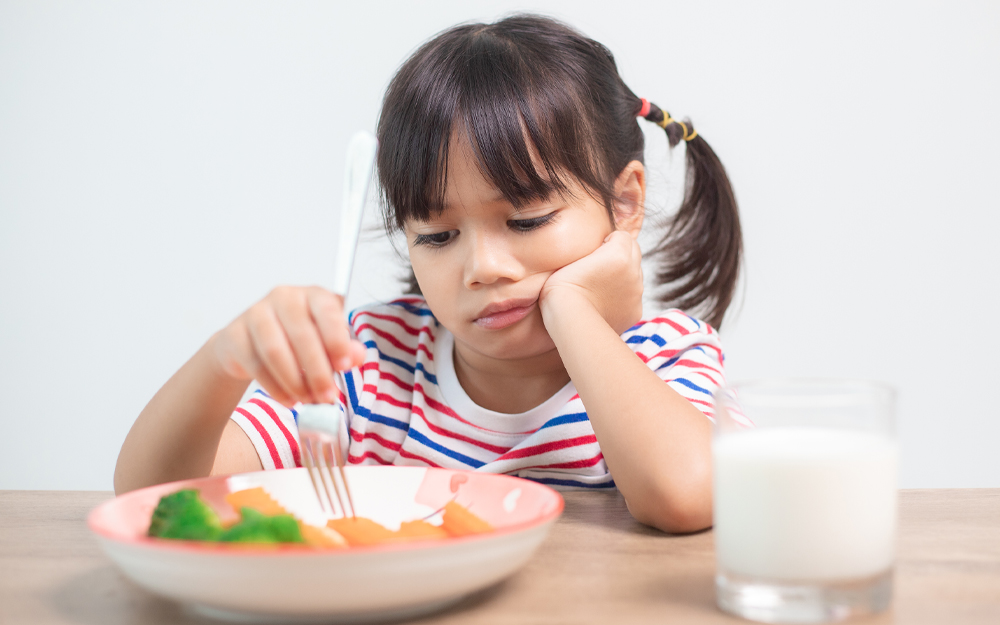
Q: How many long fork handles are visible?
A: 1